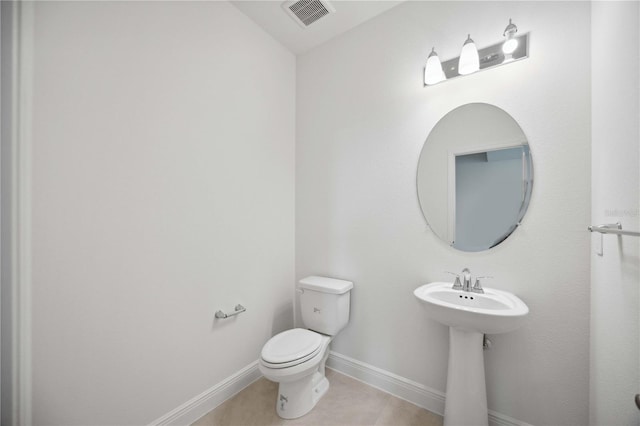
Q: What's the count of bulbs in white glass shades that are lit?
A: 2